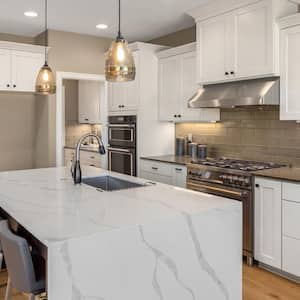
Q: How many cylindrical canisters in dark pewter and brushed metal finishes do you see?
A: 3